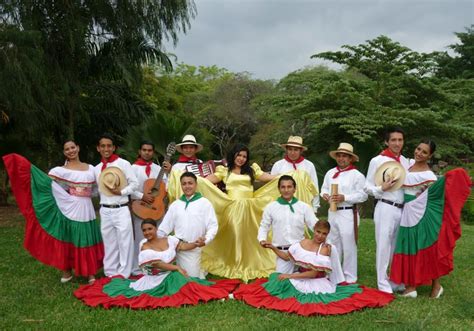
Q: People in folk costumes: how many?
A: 13